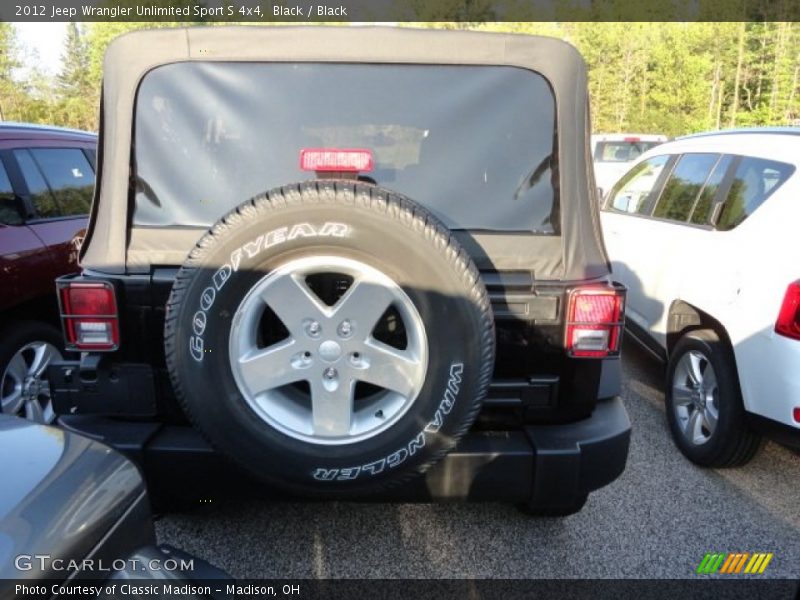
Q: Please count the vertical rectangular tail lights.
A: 2